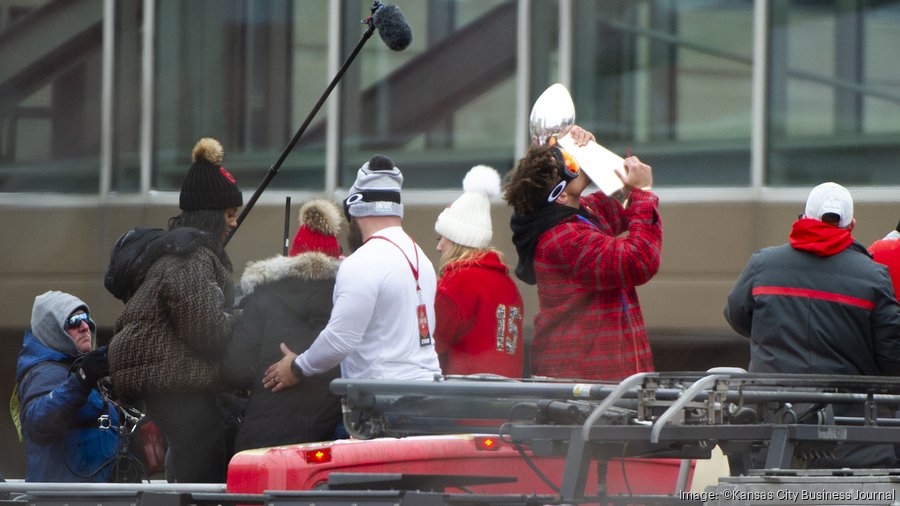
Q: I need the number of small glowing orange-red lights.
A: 2